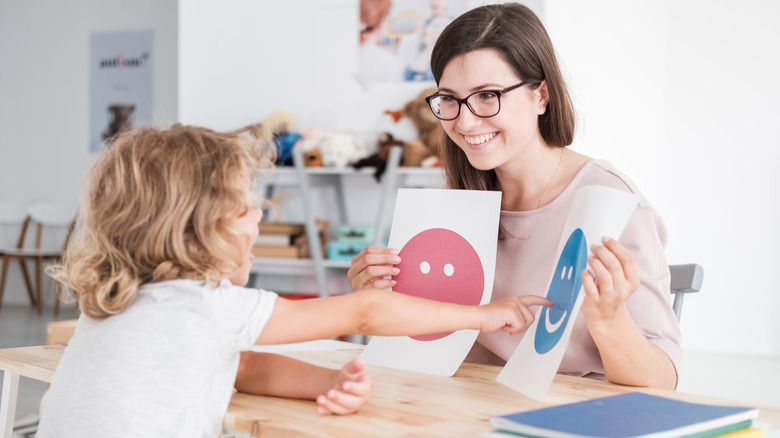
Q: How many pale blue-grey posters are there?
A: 1